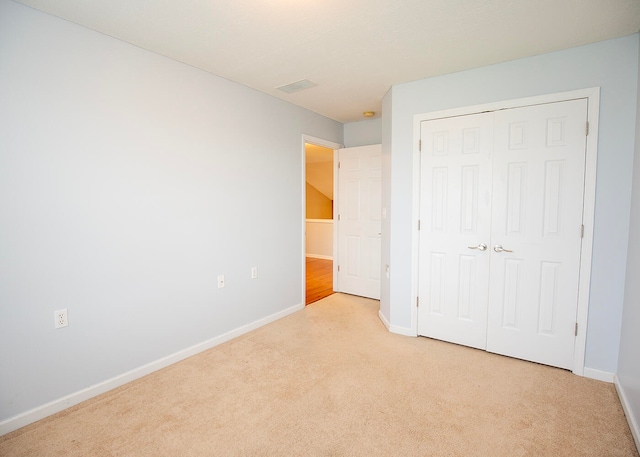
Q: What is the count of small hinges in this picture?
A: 9